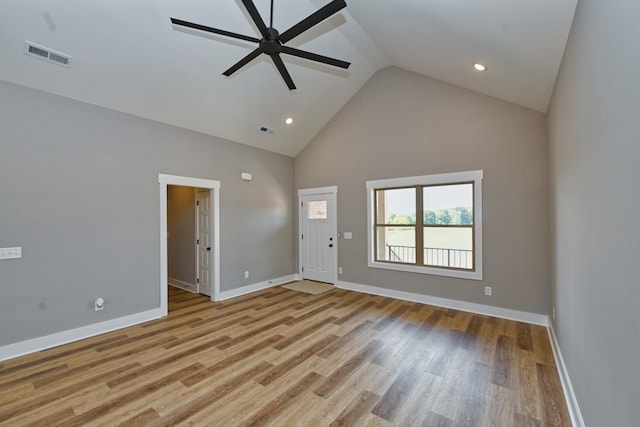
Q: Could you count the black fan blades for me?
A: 6